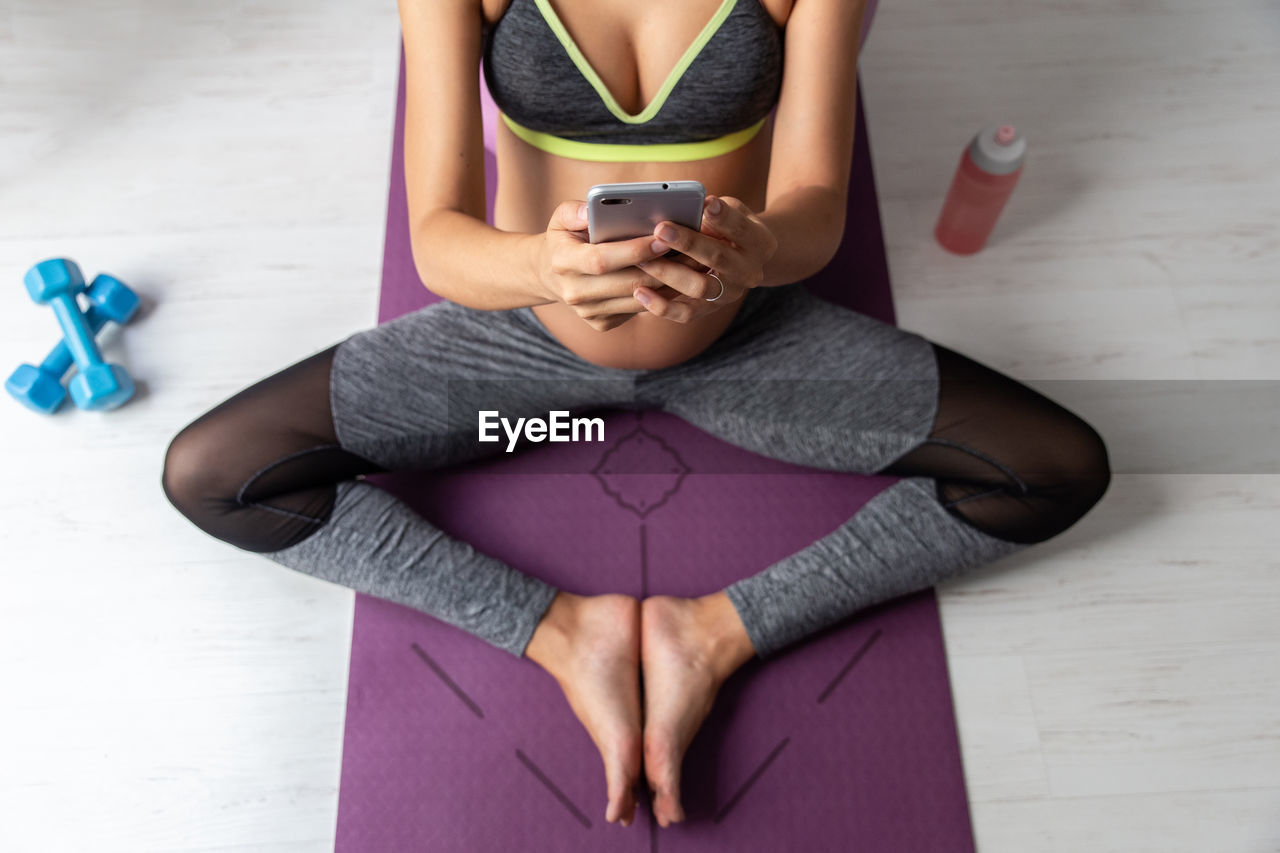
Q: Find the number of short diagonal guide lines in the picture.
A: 4